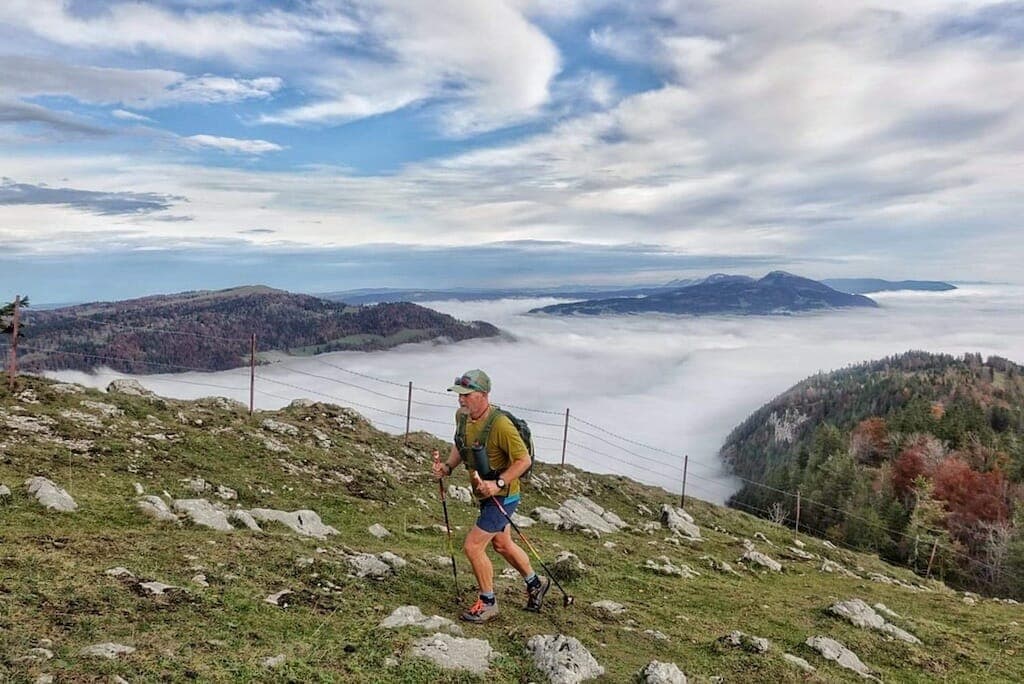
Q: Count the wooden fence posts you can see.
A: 7